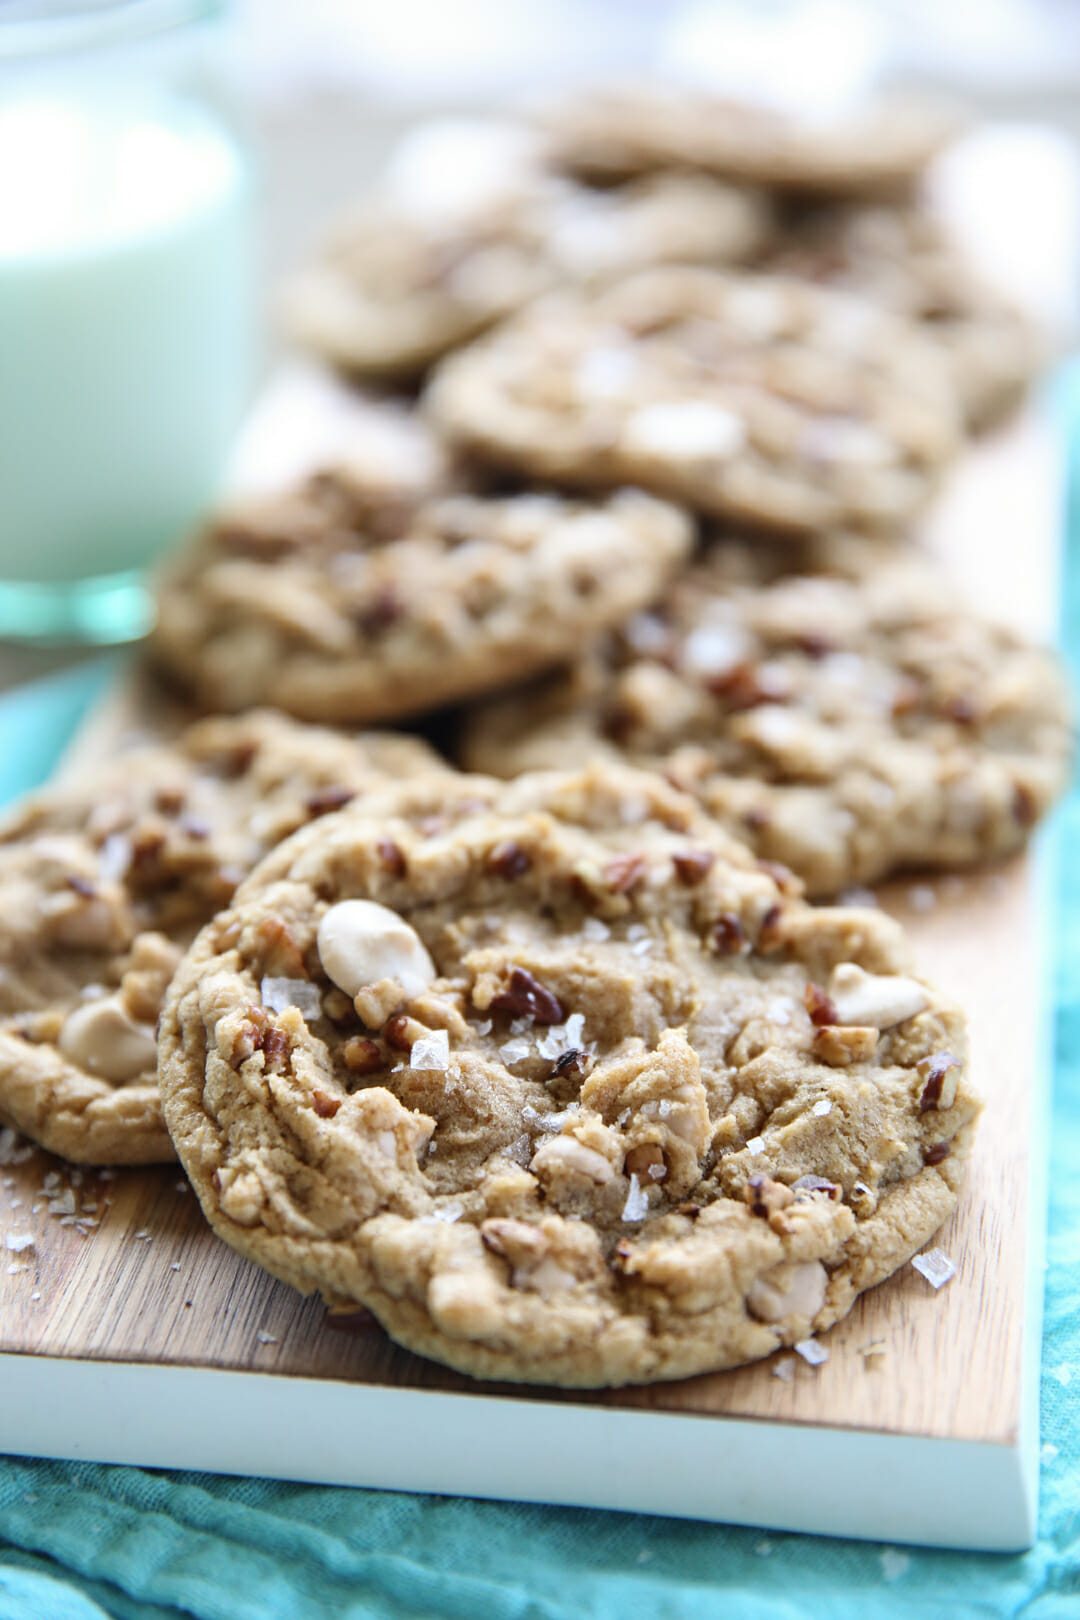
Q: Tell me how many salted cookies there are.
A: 8